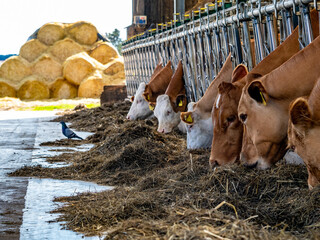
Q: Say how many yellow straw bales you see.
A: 13